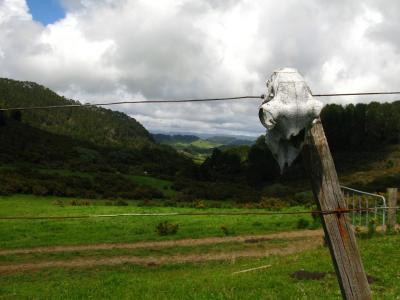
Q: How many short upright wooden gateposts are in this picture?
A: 1